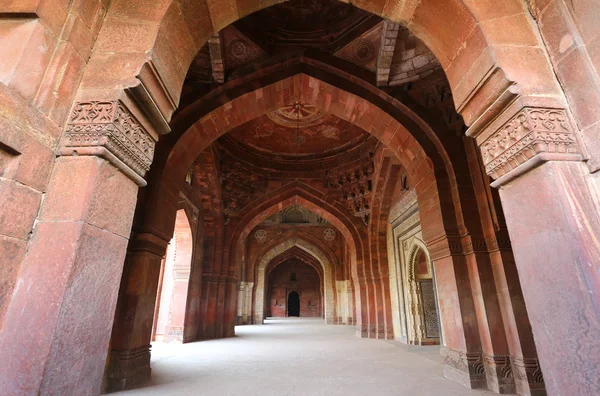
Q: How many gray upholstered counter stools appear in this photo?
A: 0